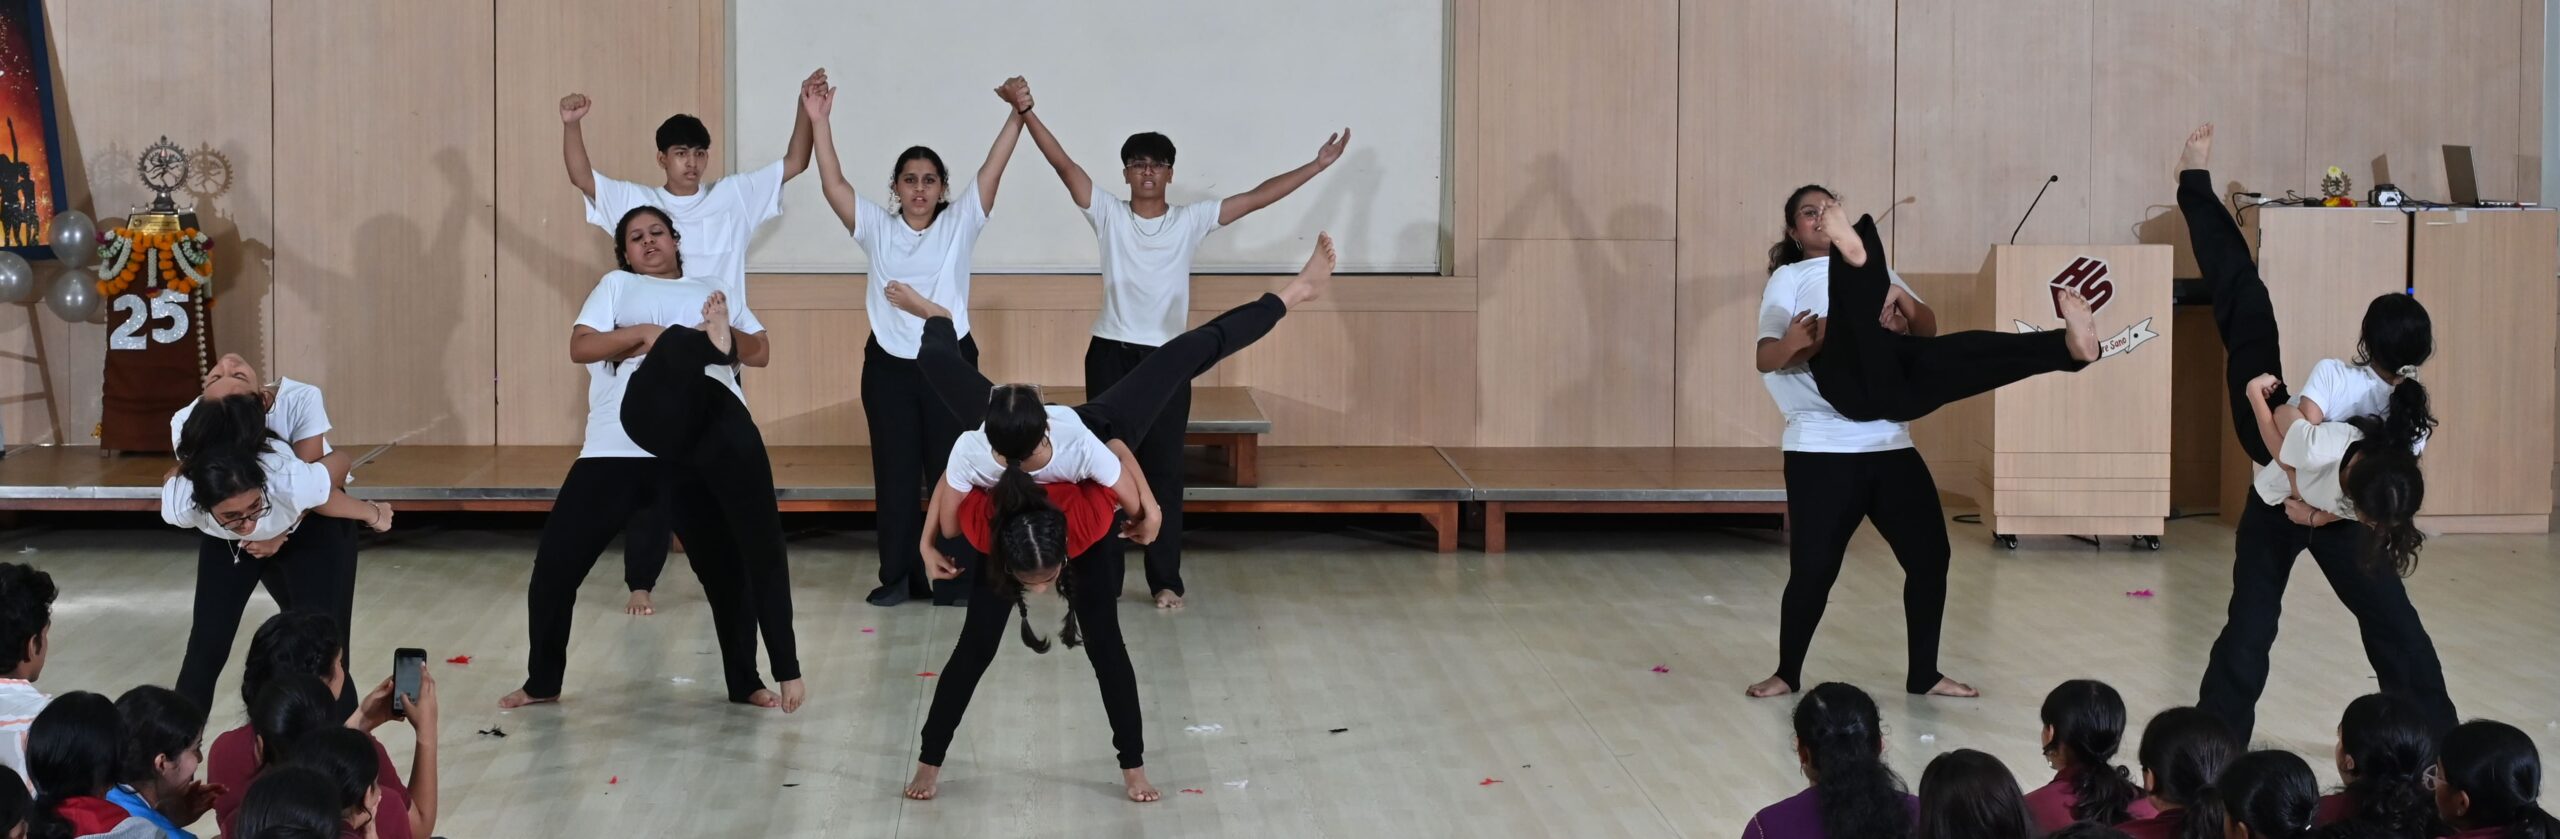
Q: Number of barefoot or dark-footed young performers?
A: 13